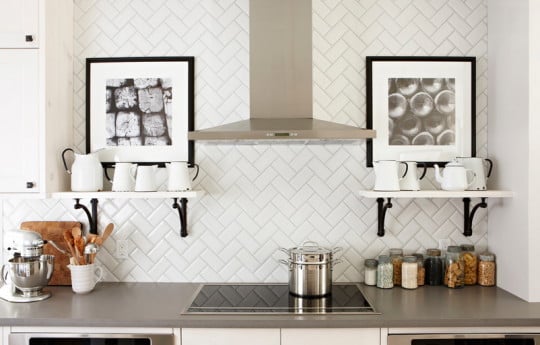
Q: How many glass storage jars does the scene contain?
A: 9